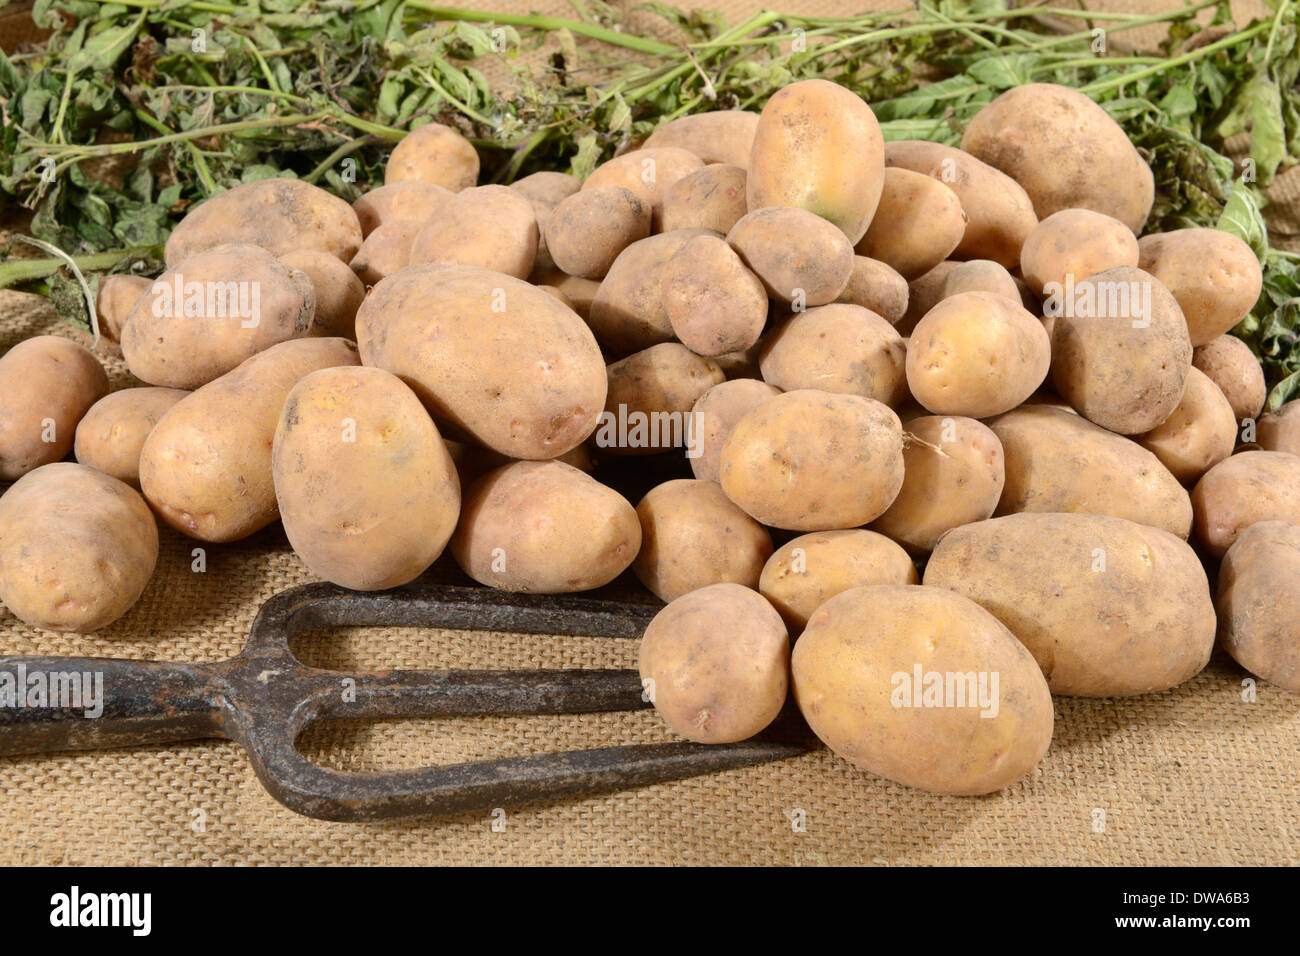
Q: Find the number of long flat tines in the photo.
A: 3